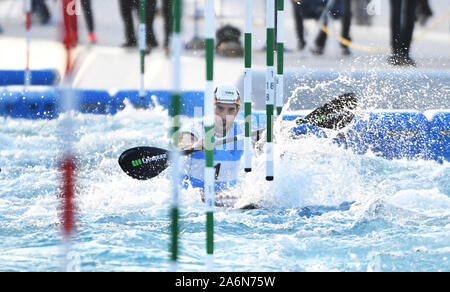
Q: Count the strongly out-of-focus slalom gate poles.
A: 2